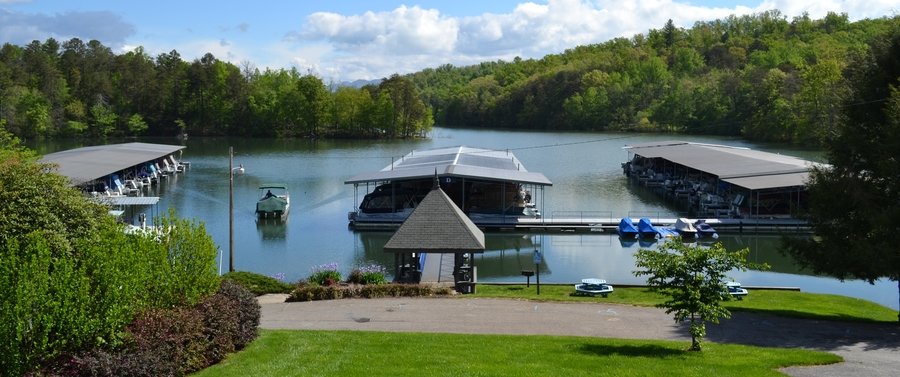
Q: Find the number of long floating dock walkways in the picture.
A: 1